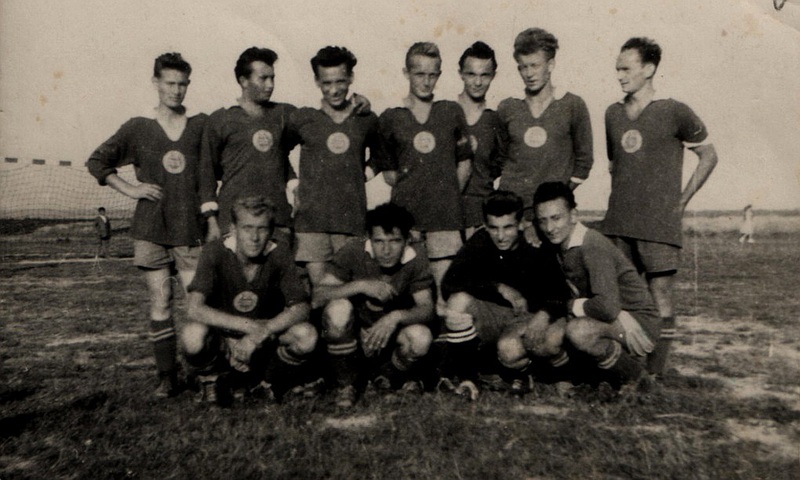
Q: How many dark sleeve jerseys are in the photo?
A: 11